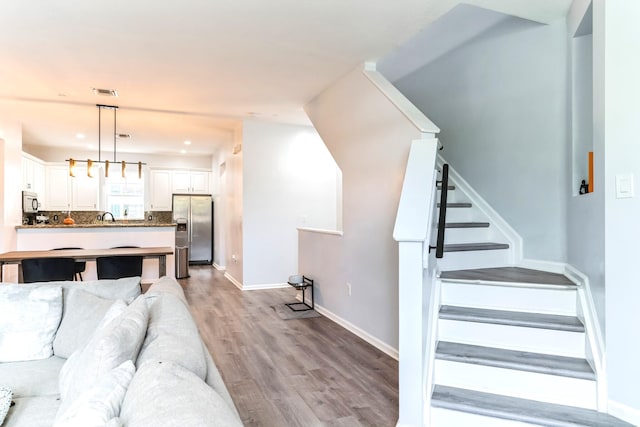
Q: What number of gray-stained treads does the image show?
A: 8